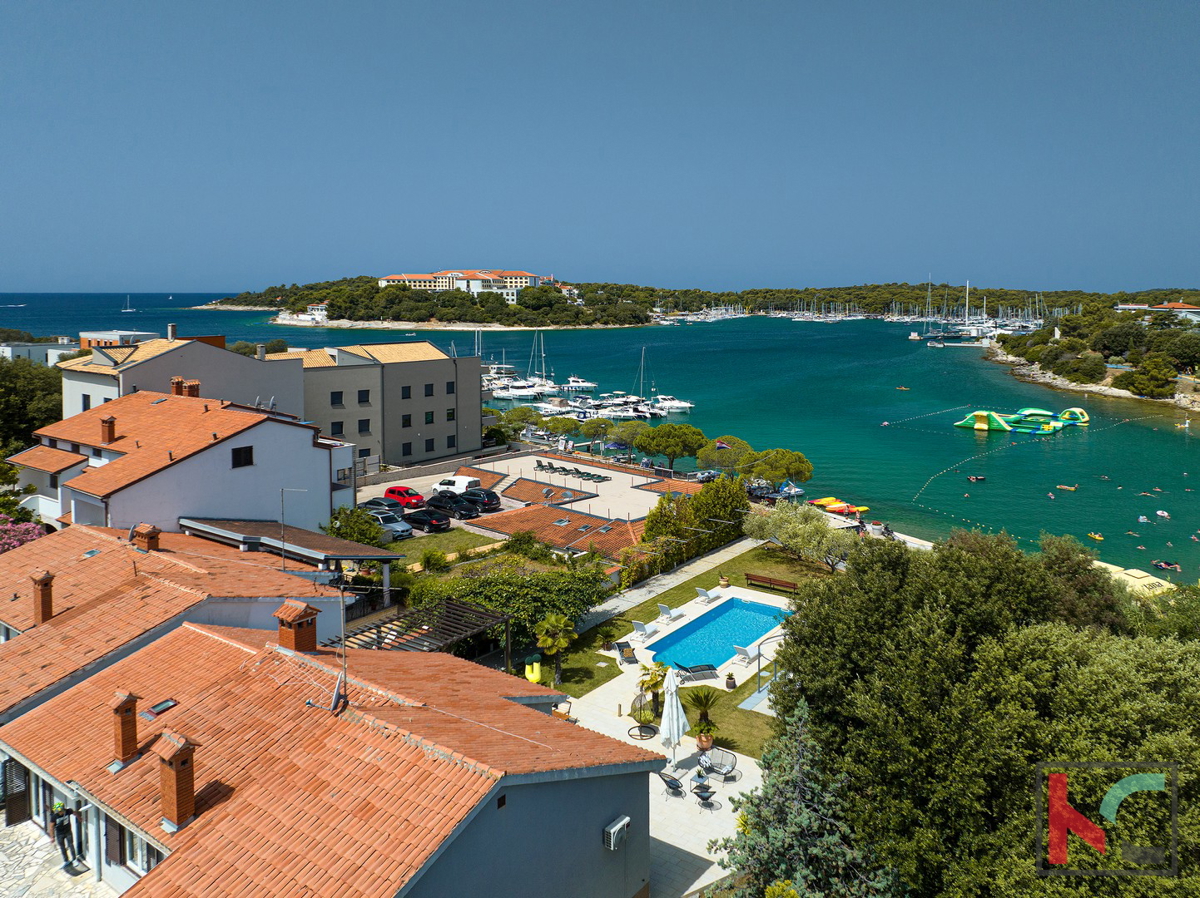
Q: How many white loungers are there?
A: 4